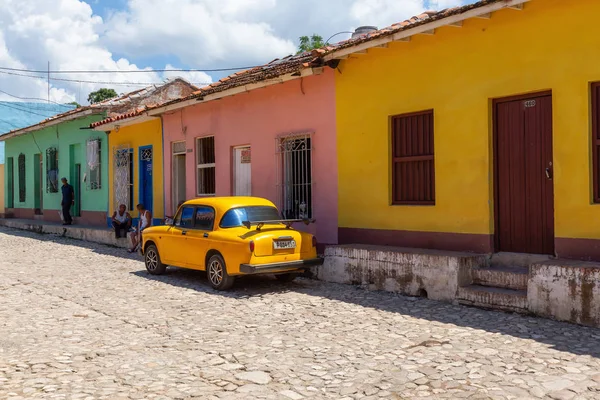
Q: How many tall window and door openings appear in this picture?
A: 15